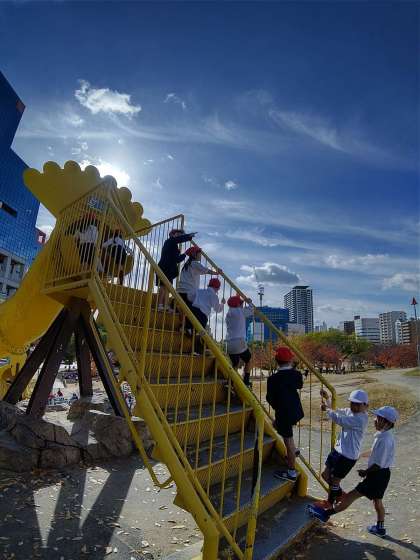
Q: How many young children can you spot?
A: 9